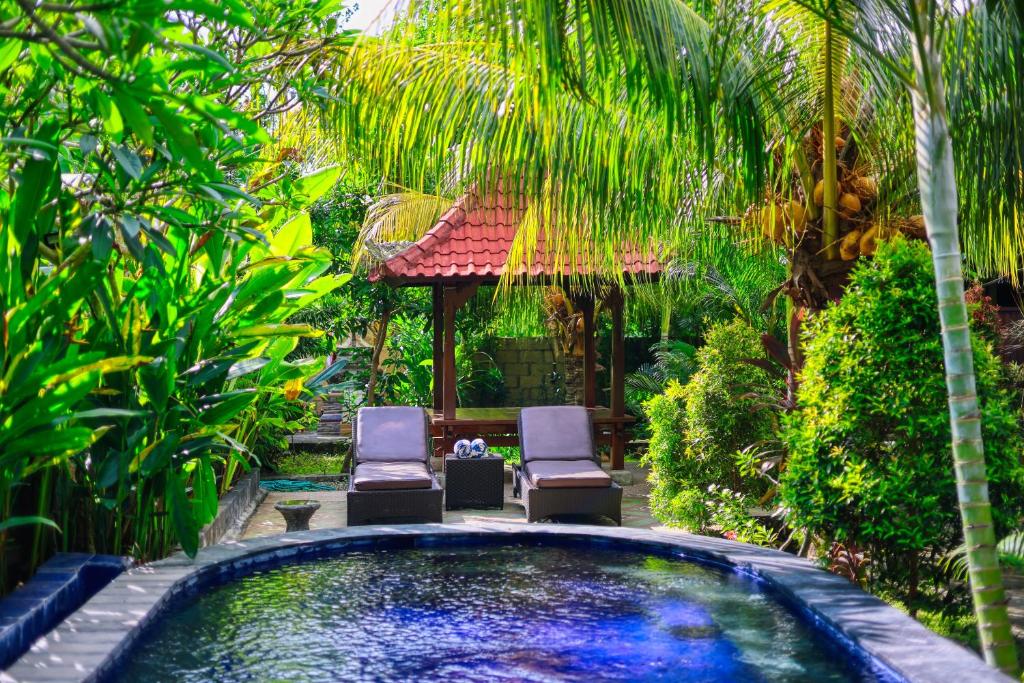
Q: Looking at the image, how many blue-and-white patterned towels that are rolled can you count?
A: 2